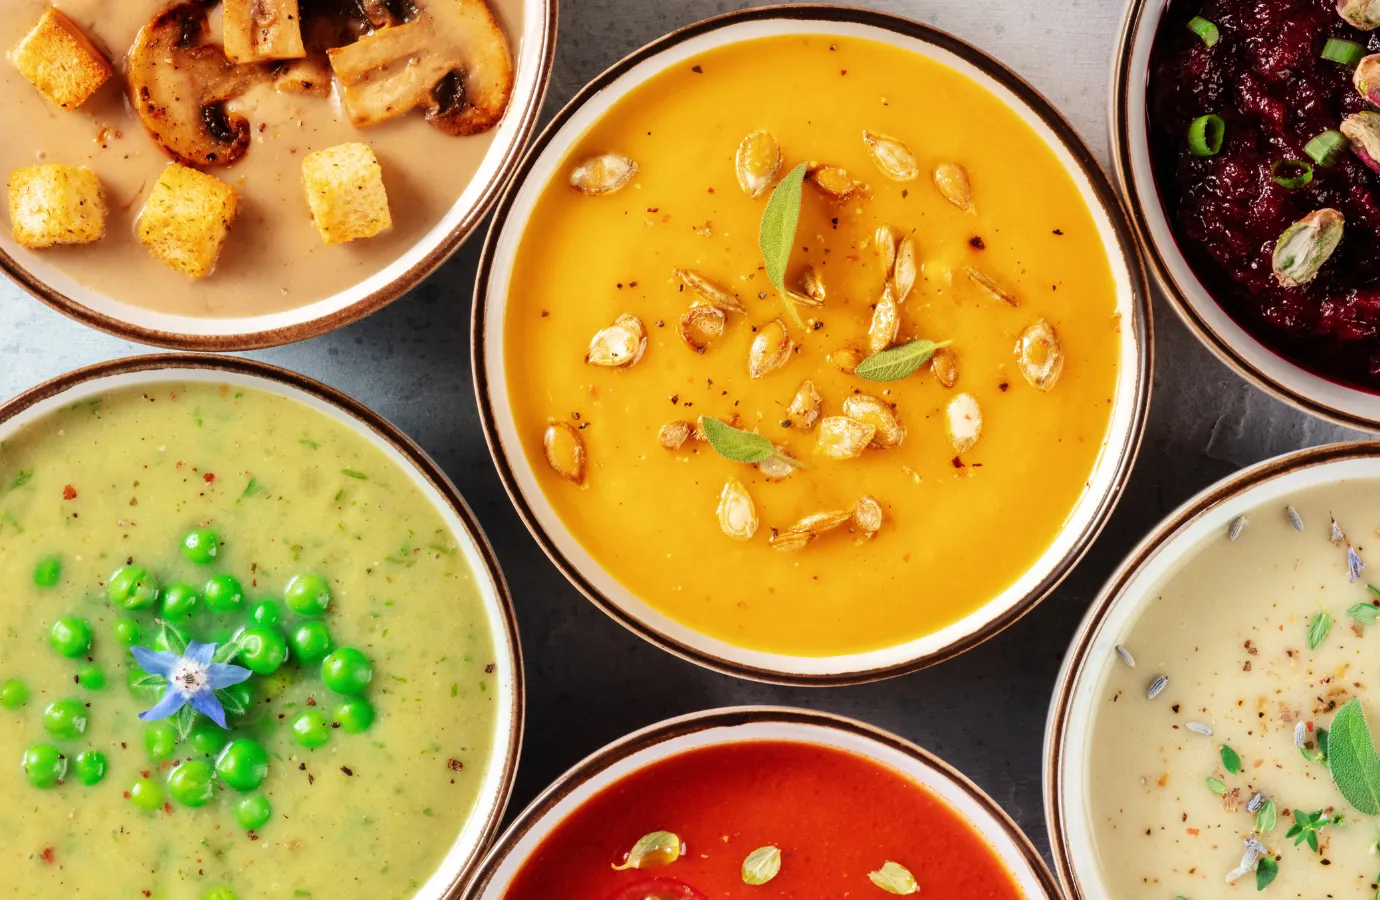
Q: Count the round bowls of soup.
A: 6